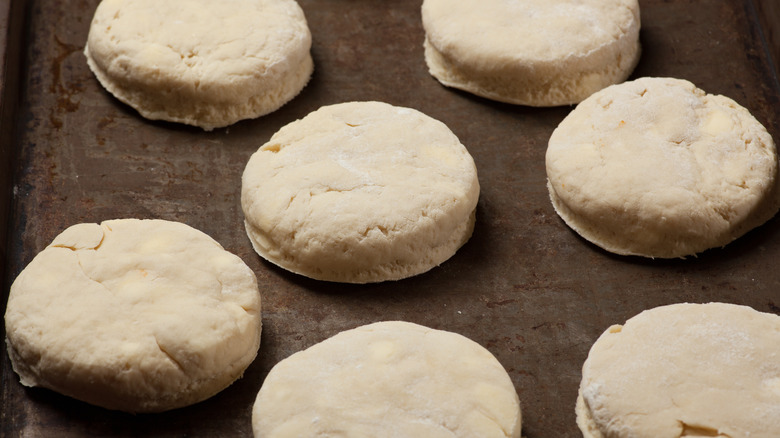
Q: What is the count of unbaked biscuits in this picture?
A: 7